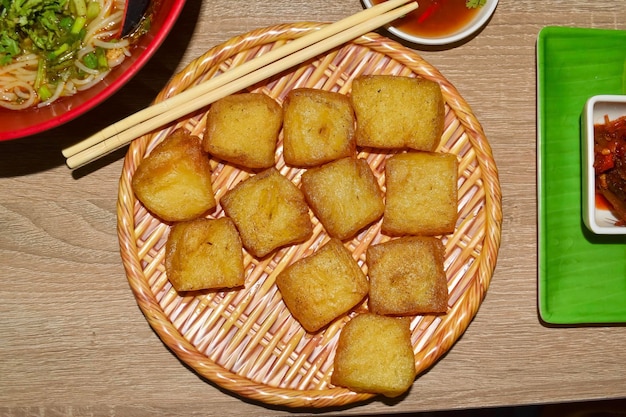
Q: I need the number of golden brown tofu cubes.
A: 11